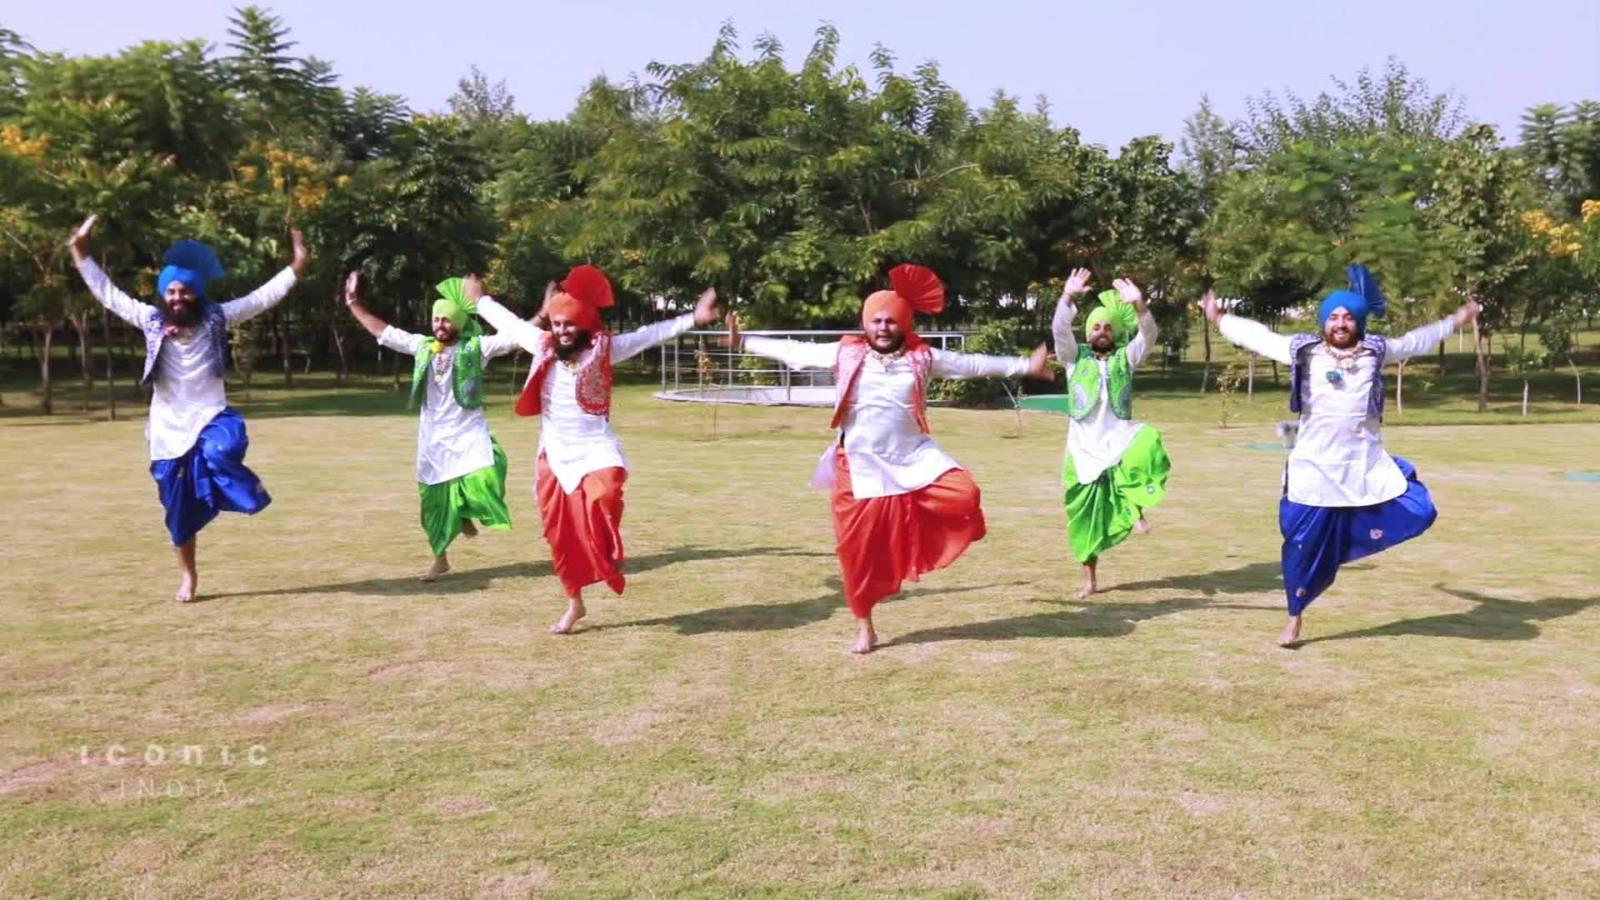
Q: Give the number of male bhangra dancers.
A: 6